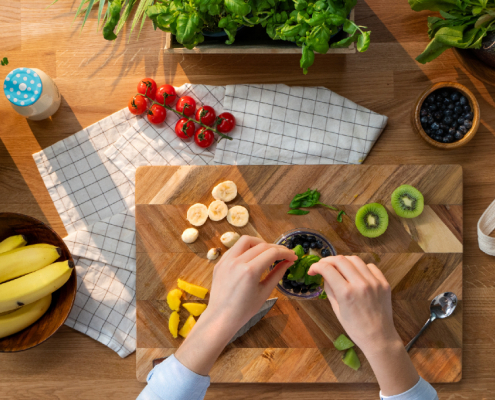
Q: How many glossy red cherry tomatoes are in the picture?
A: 9